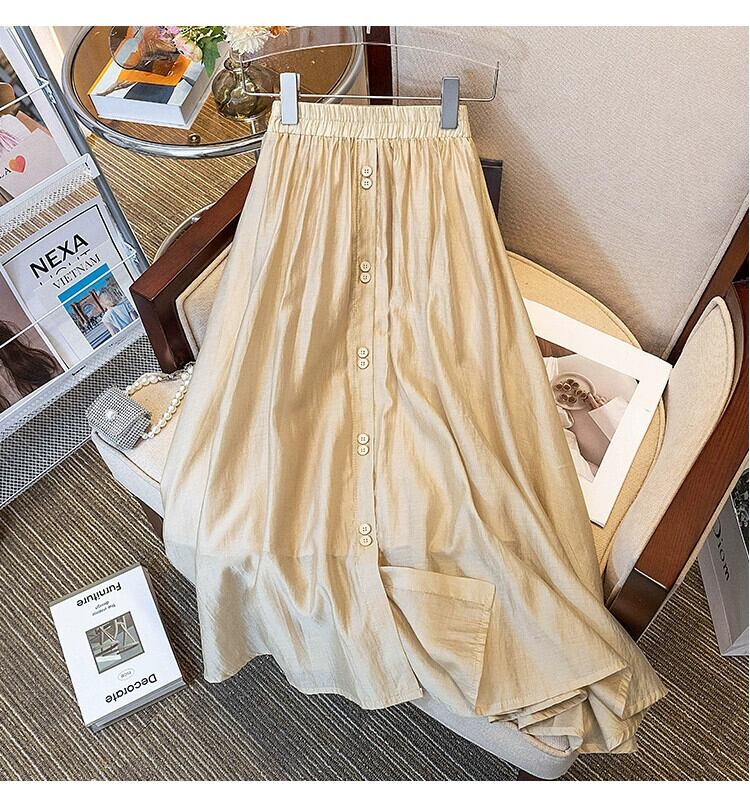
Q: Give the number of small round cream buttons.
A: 10